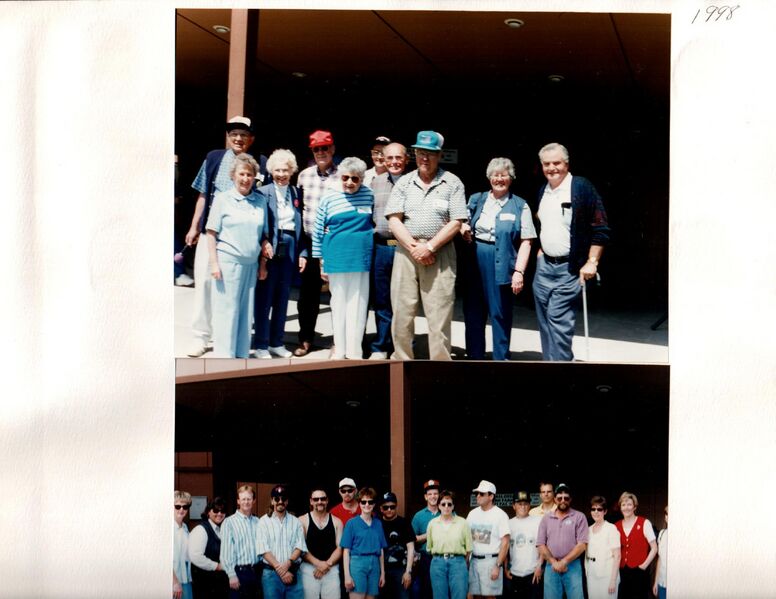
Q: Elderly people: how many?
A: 10